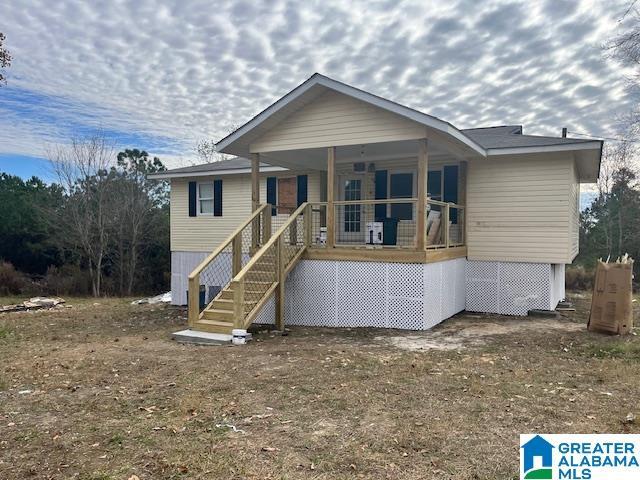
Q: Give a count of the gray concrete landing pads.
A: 1